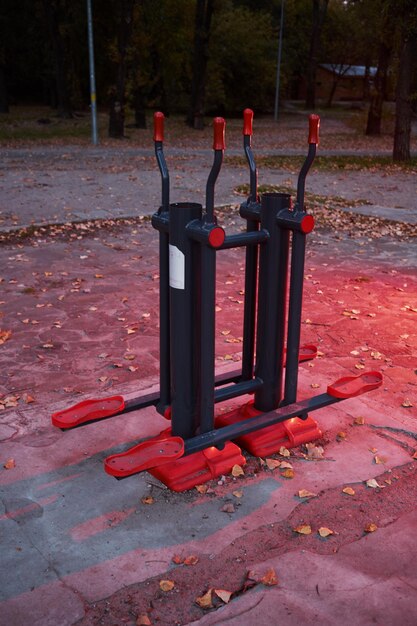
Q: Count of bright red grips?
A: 4